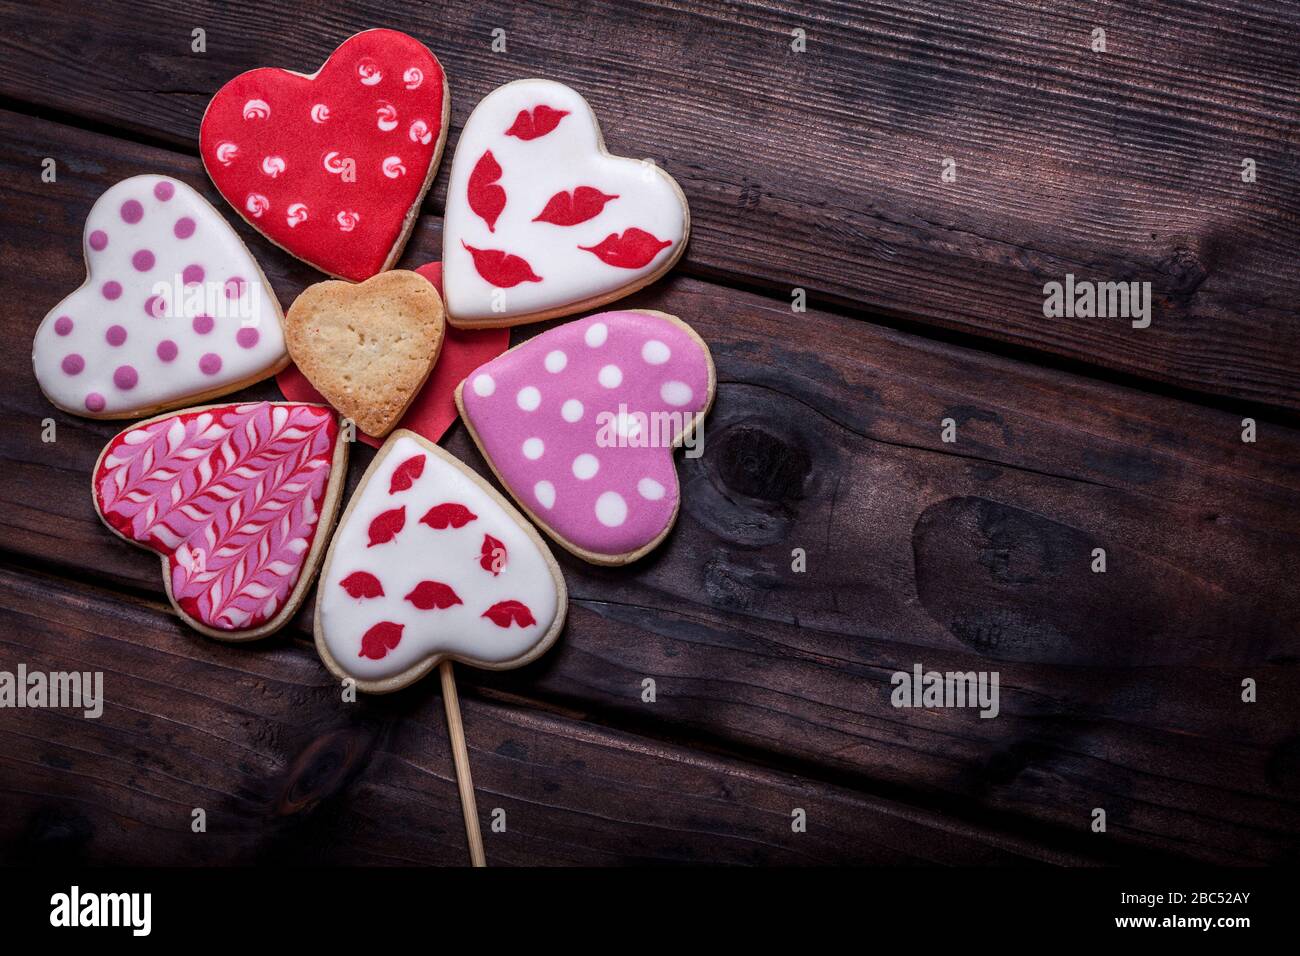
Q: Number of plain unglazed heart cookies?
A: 1